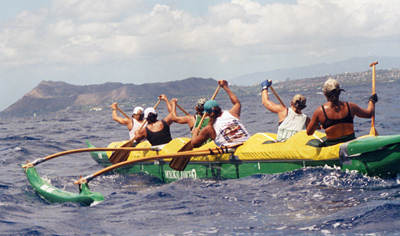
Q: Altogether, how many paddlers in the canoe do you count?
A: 6